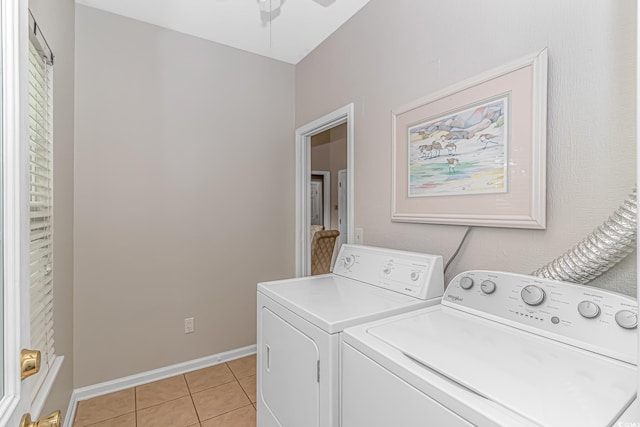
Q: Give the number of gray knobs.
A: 5